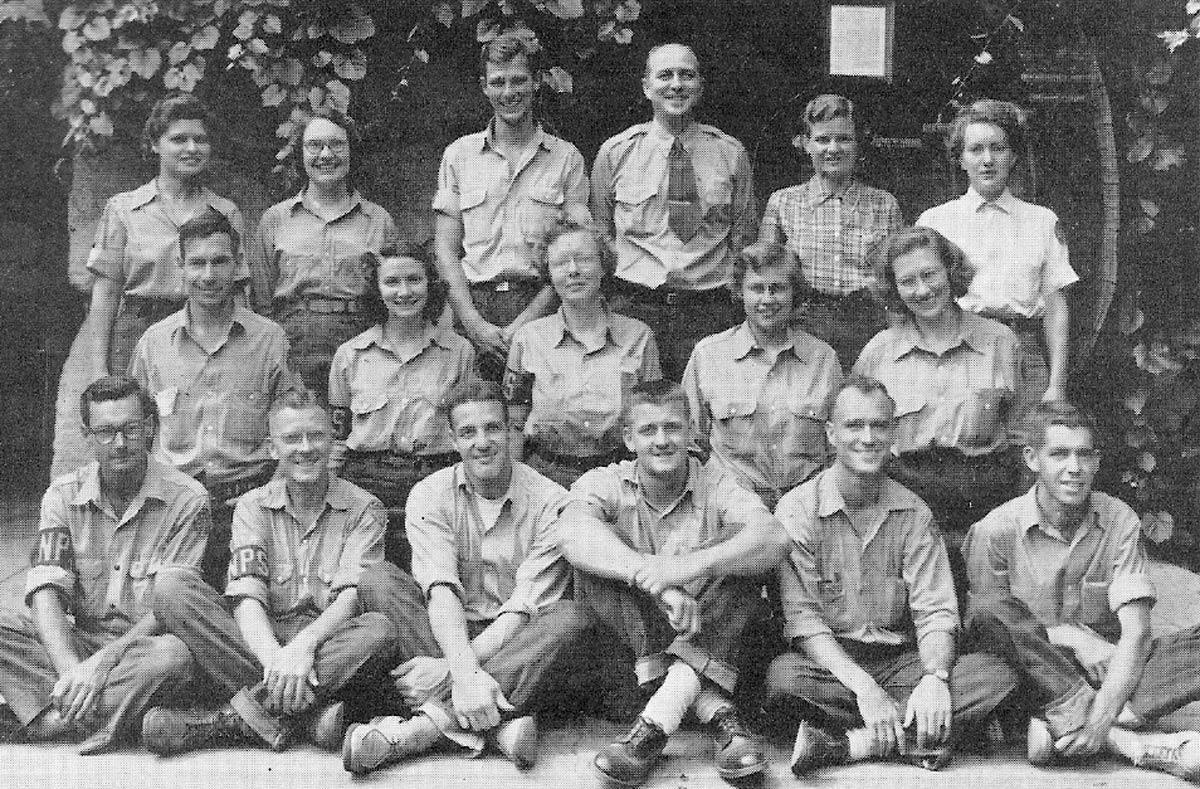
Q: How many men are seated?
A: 6